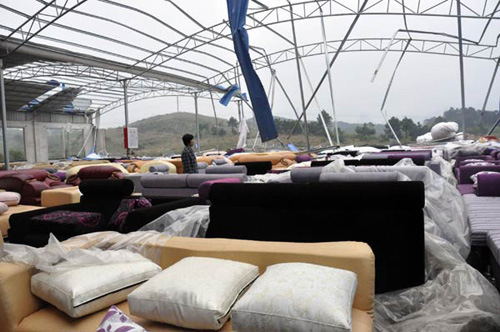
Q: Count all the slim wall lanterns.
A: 0